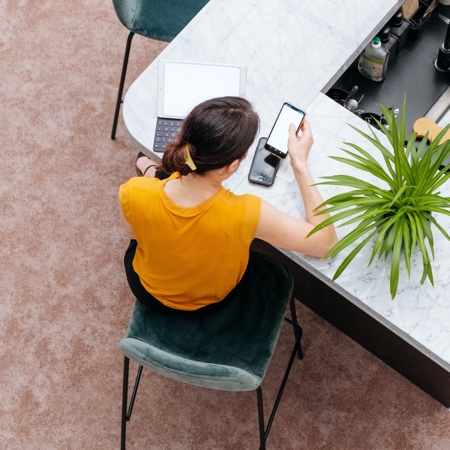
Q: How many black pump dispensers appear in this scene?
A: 2